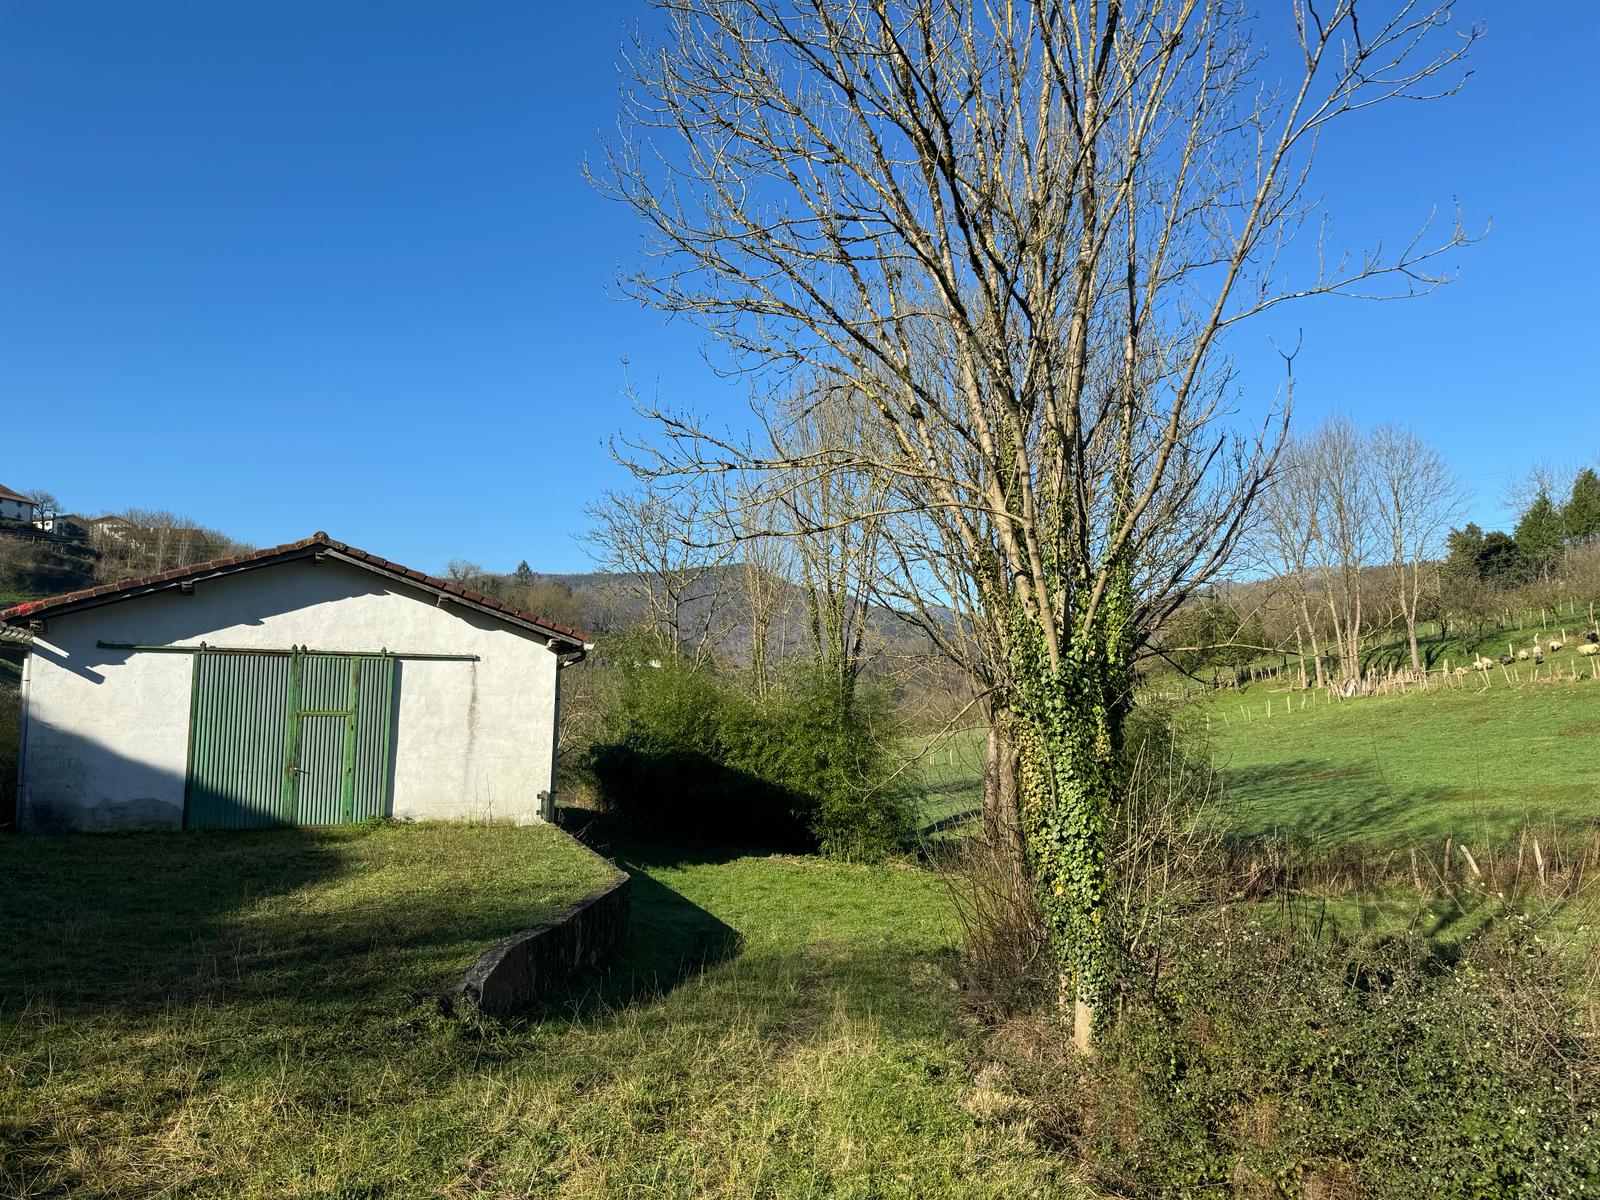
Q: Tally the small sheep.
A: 9